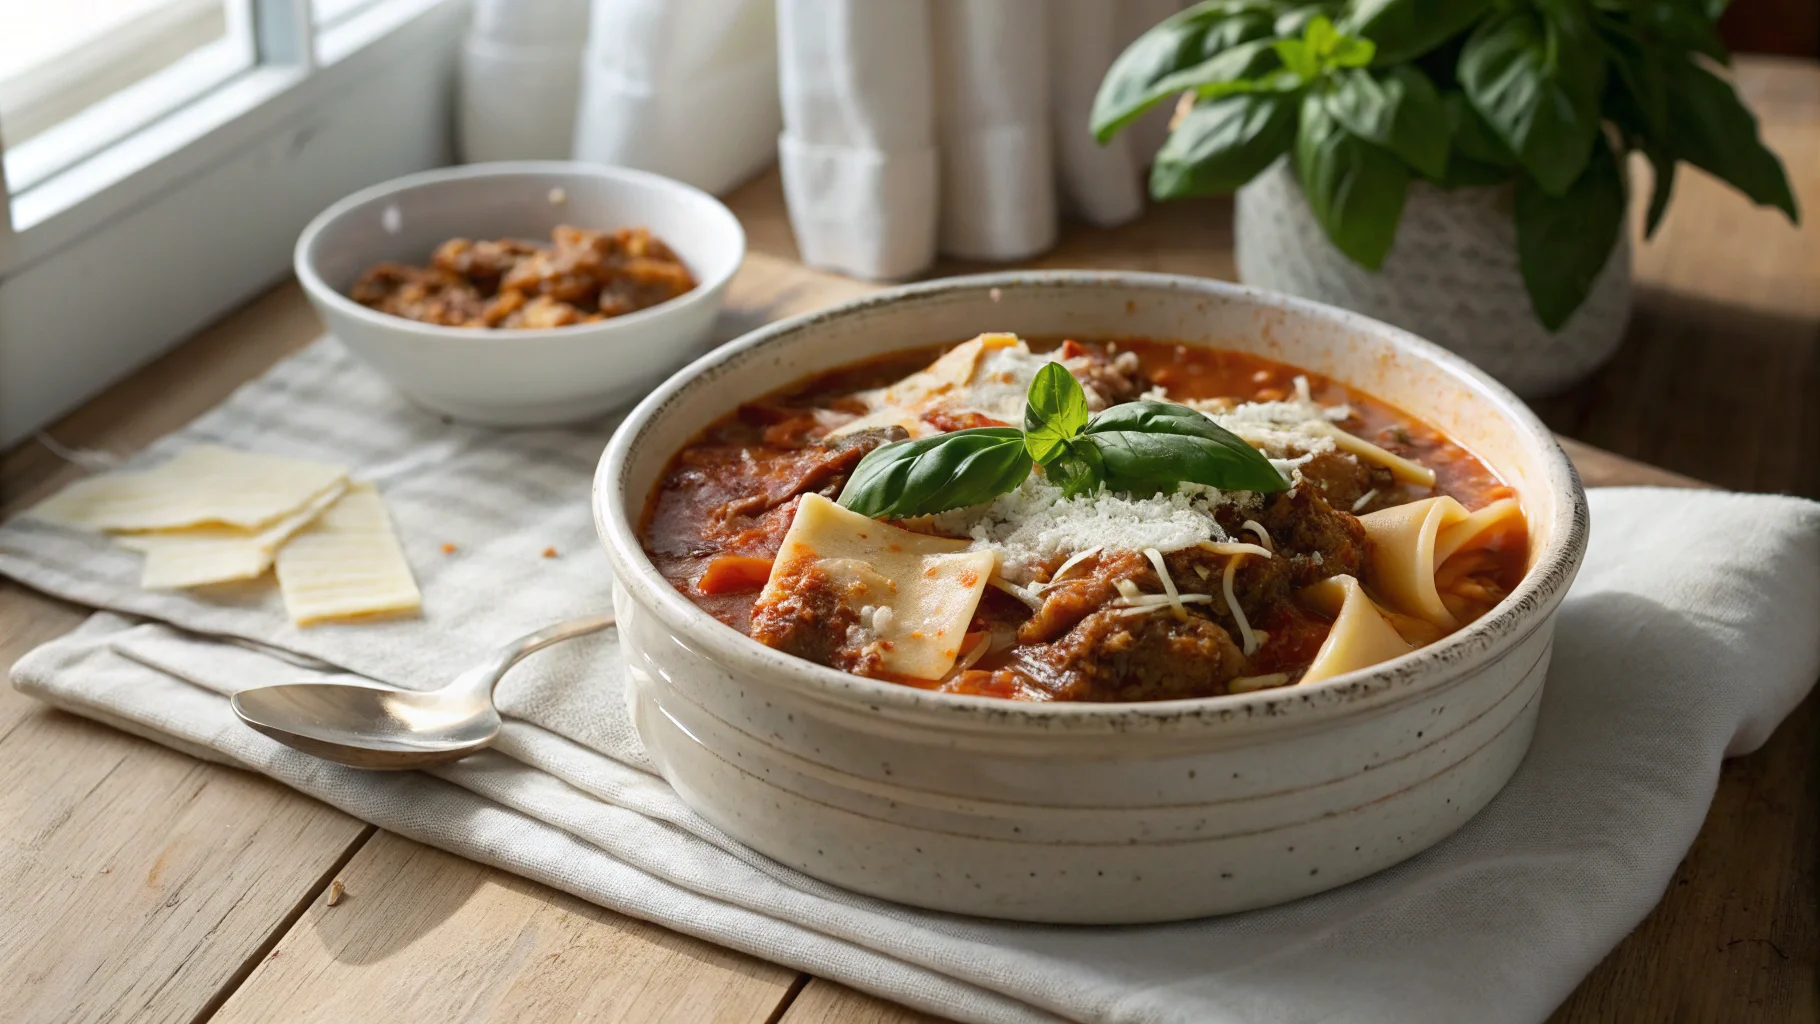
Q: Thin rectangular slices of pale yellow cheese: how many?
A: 3